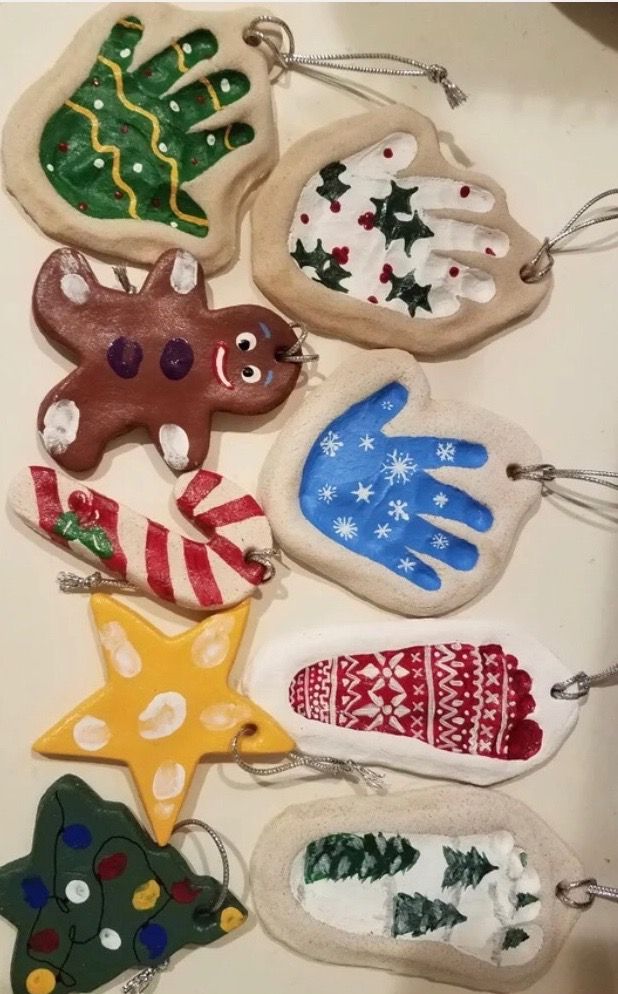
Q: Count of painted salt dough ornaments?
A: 9